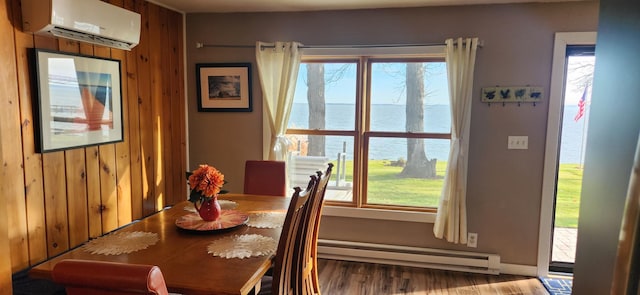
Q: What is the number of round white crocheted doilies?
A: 4